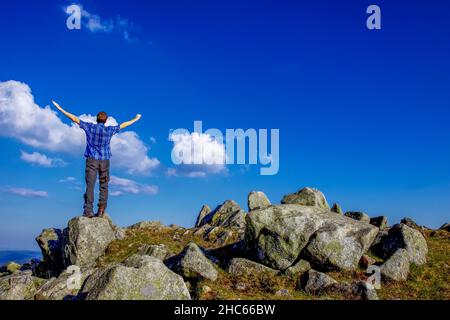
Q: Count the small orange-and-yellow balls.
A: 0